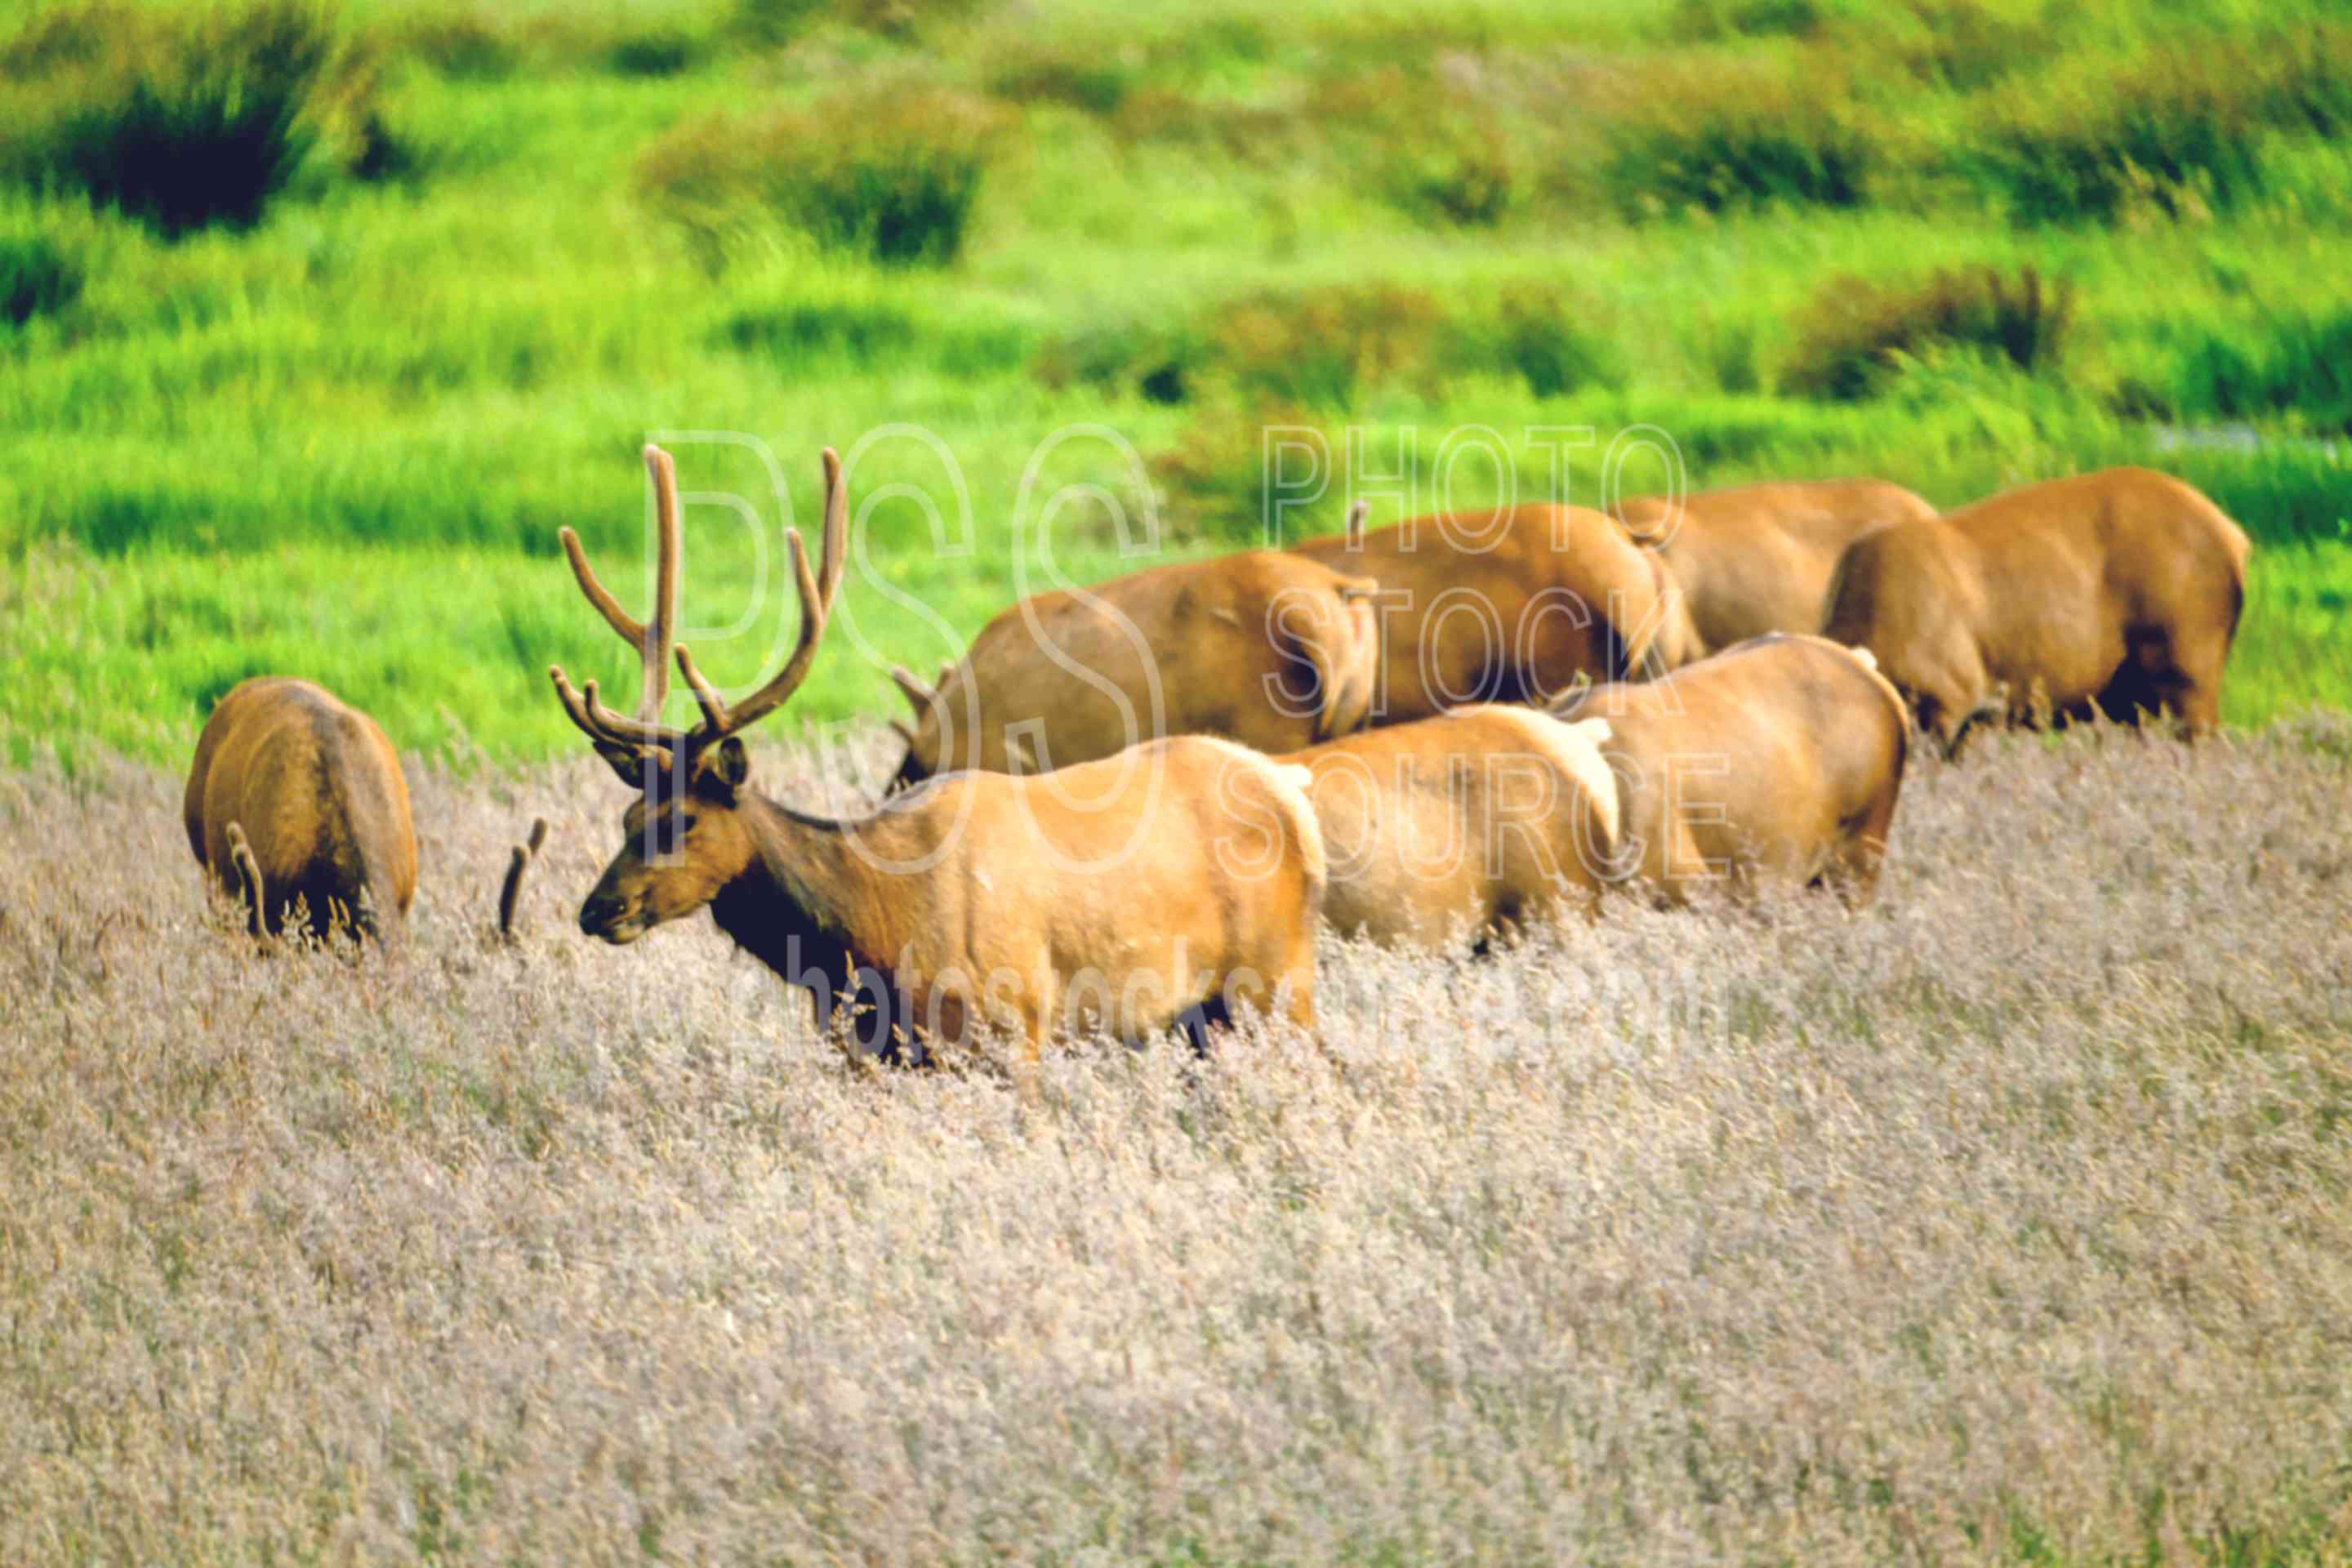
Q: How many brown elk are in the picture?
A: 8